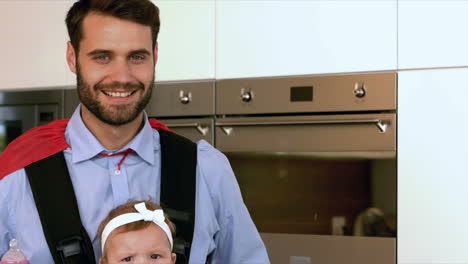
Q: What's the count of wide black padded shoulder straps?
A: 2